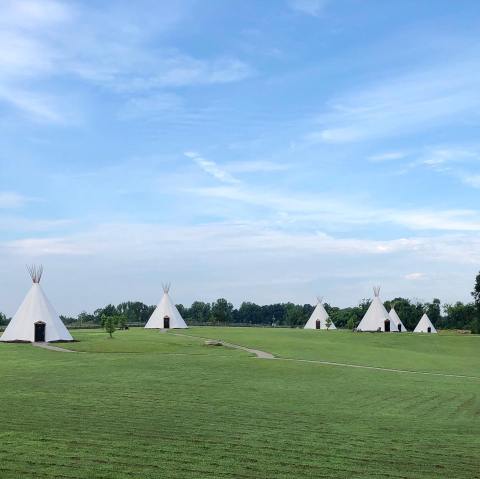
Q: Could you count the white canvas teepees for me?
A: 6